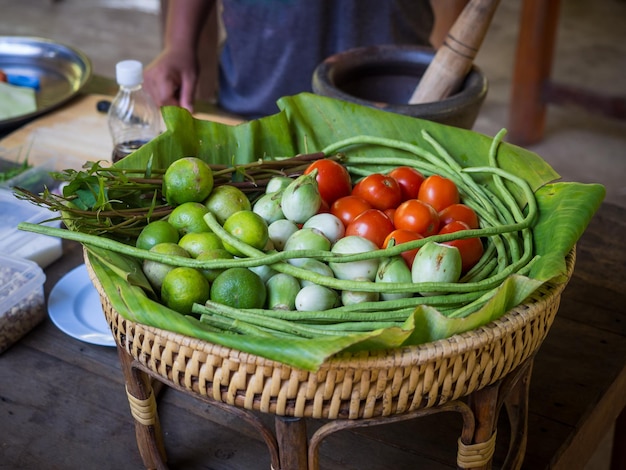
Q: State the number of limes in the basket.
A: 10